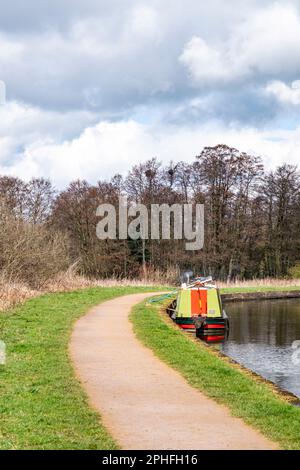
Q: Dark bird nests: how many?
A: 2